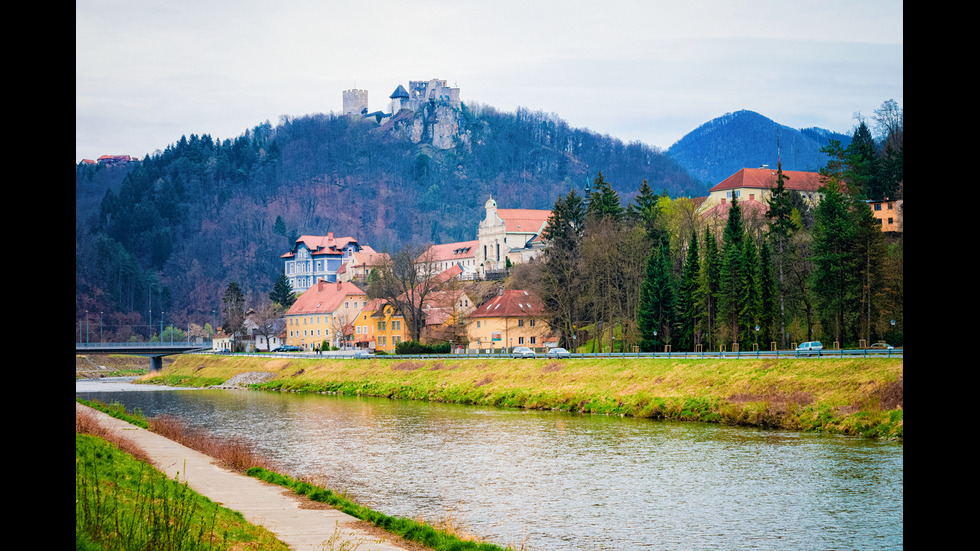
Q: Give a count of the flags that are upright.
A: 0